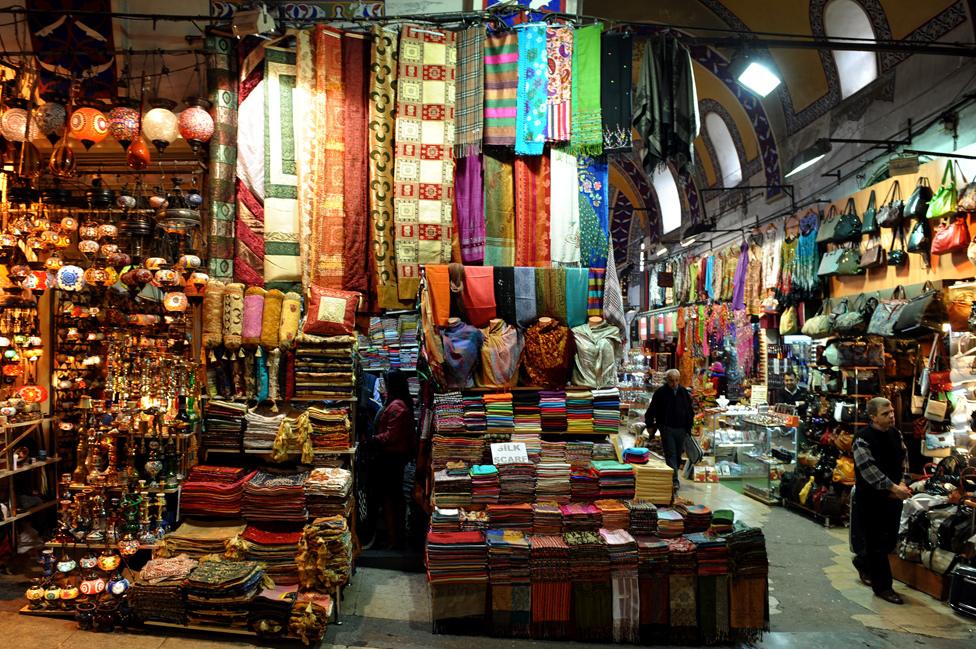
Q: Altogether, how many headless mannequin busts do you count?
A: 4